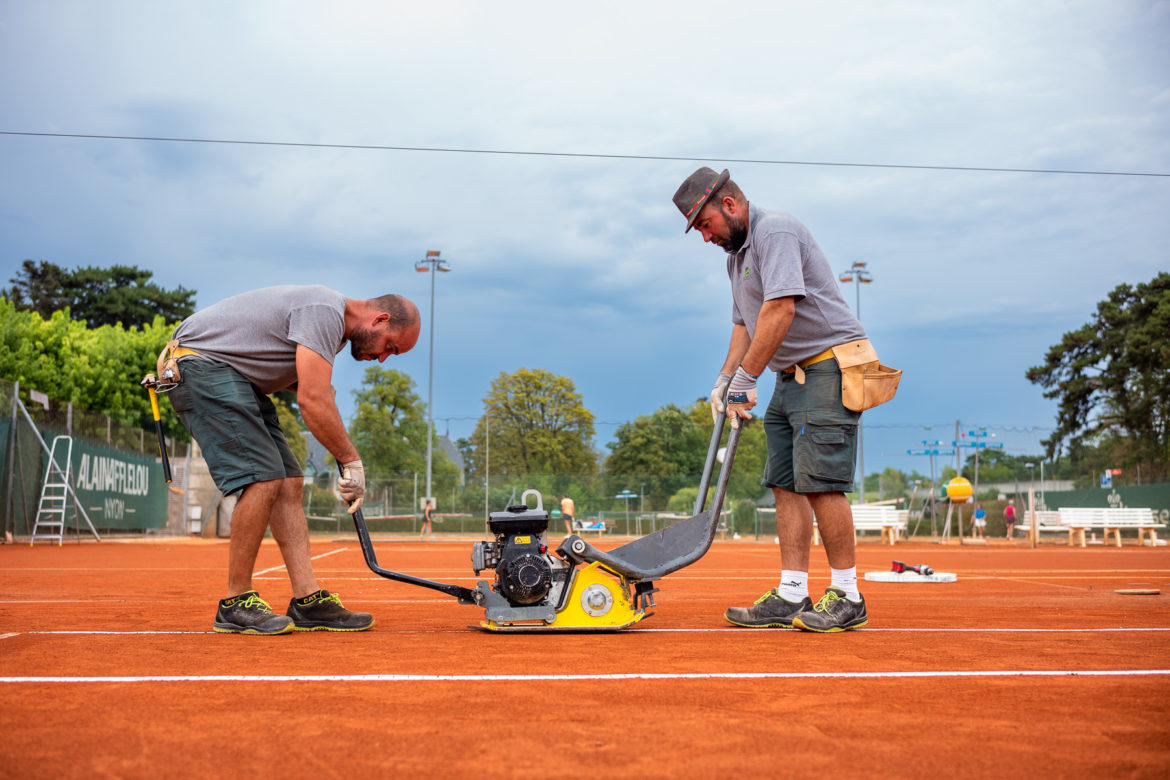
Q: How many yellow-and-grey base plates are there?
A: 1